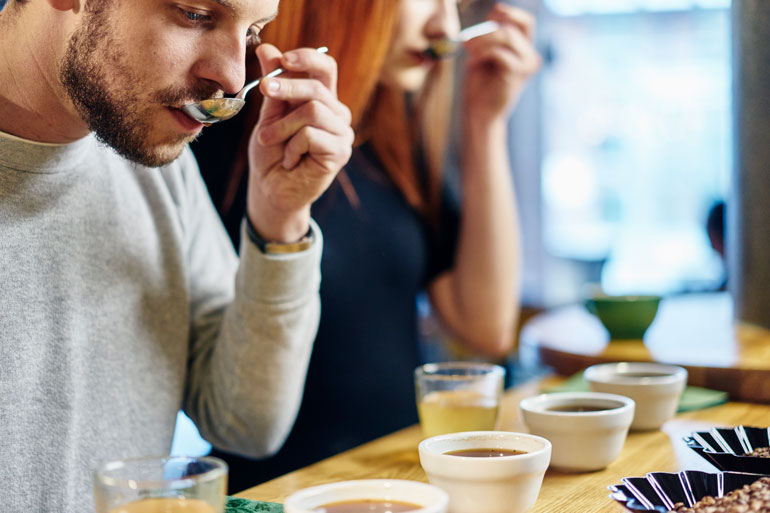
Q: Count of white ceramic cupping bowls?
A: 4